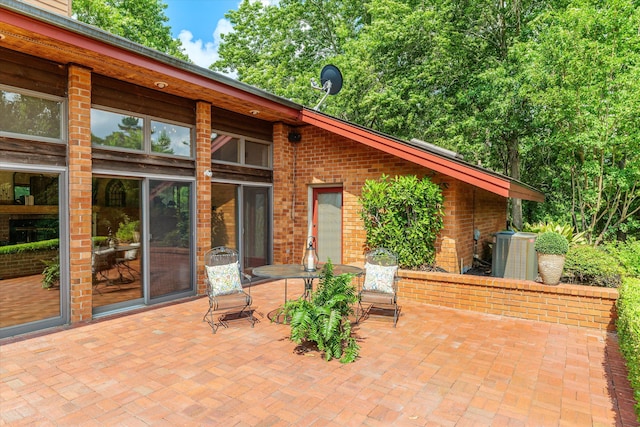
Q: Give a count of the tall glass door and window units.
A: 3